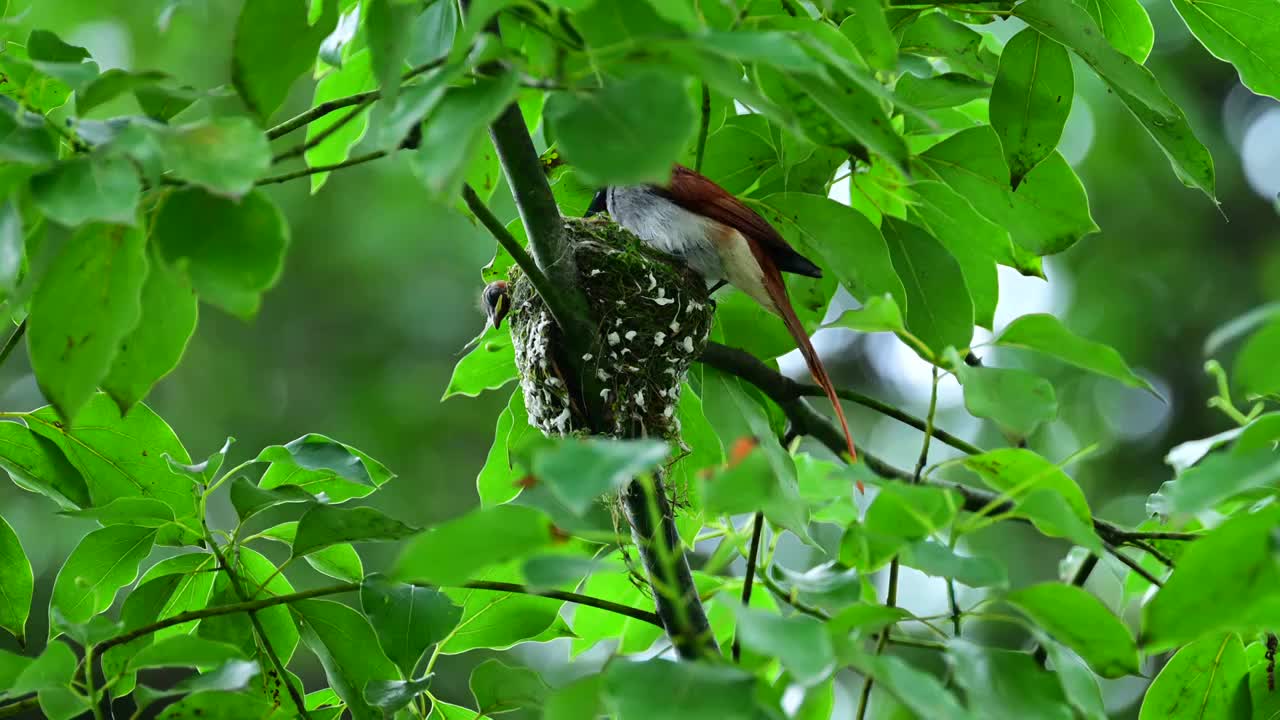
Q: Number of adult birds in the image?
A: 1